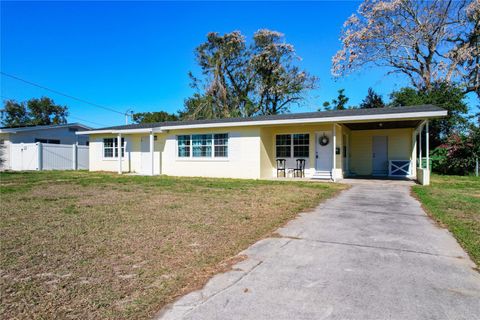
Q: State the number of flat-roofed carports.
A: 1